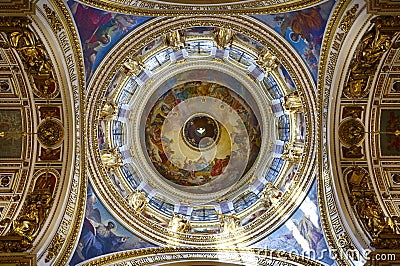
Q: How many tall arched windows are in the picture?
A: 12